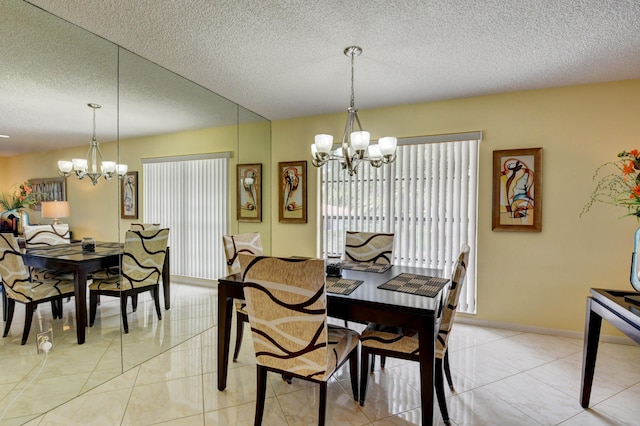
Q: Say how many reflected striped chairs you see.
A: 4